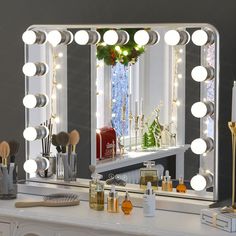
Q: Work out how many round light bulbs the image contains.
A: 15